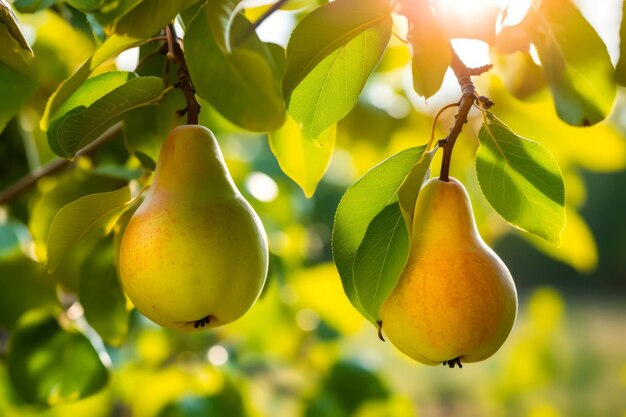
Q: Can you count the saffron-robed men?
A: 0